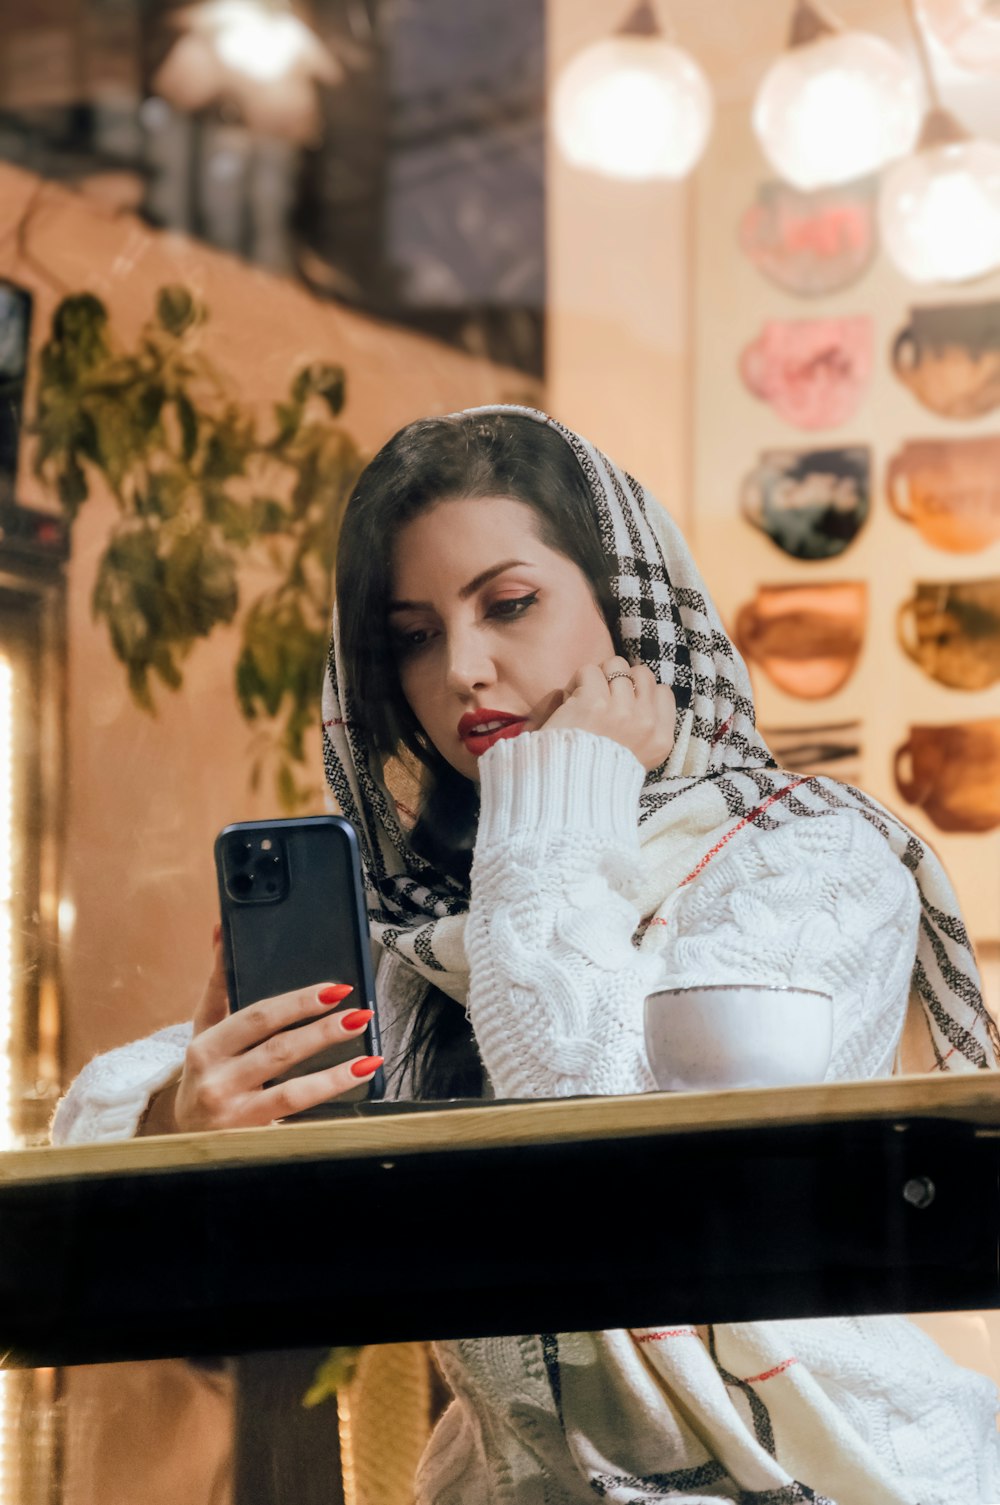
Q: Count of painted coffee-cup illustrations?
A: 9